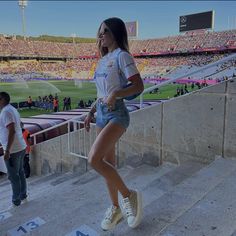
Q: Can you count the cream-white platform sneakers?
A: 2